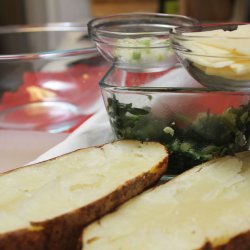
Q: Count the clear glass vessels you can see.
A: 4